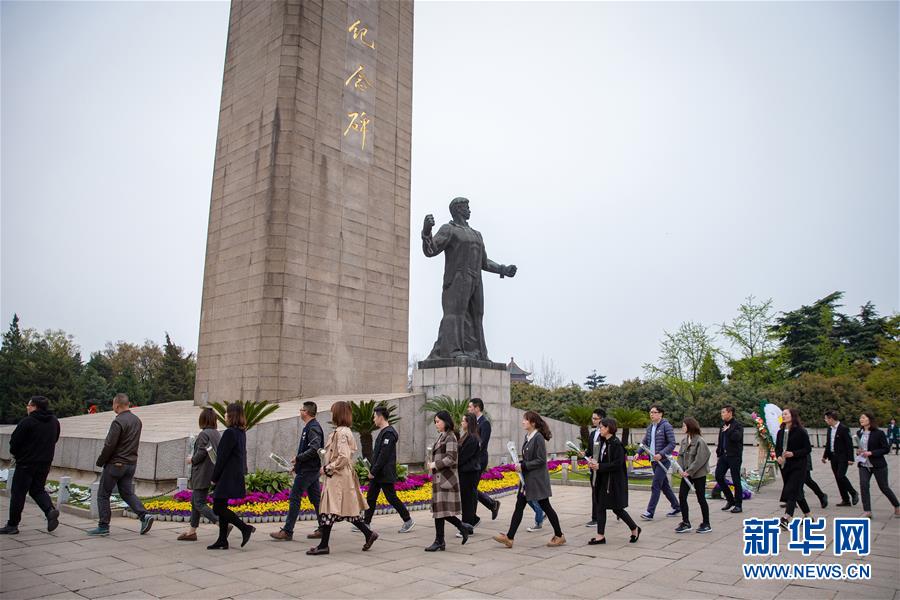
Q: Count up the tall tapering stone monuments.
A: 1